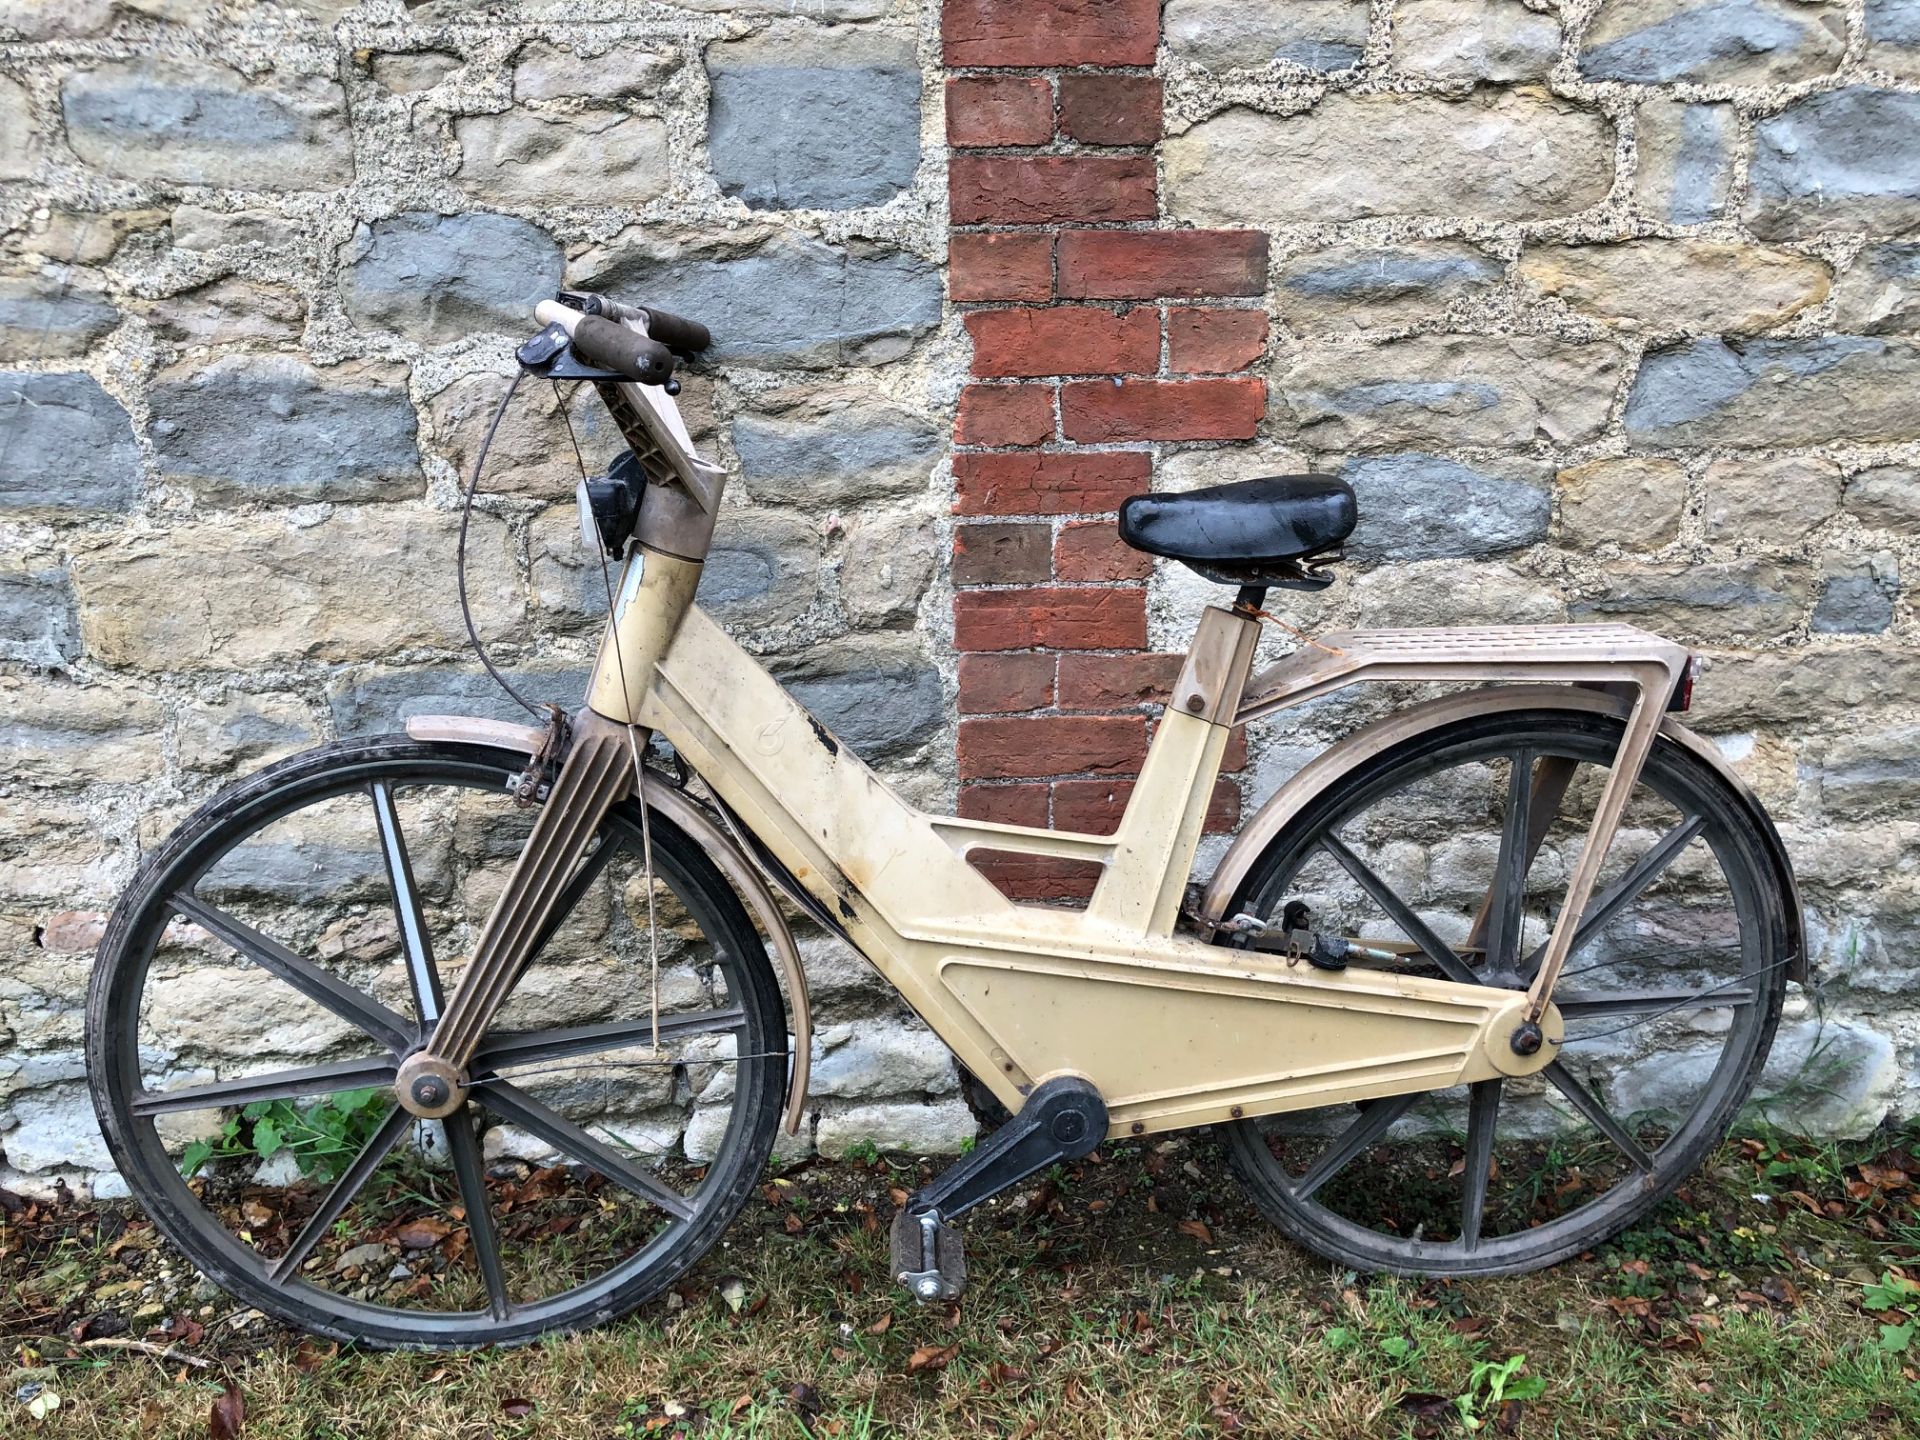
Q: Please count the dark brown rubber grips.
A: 2